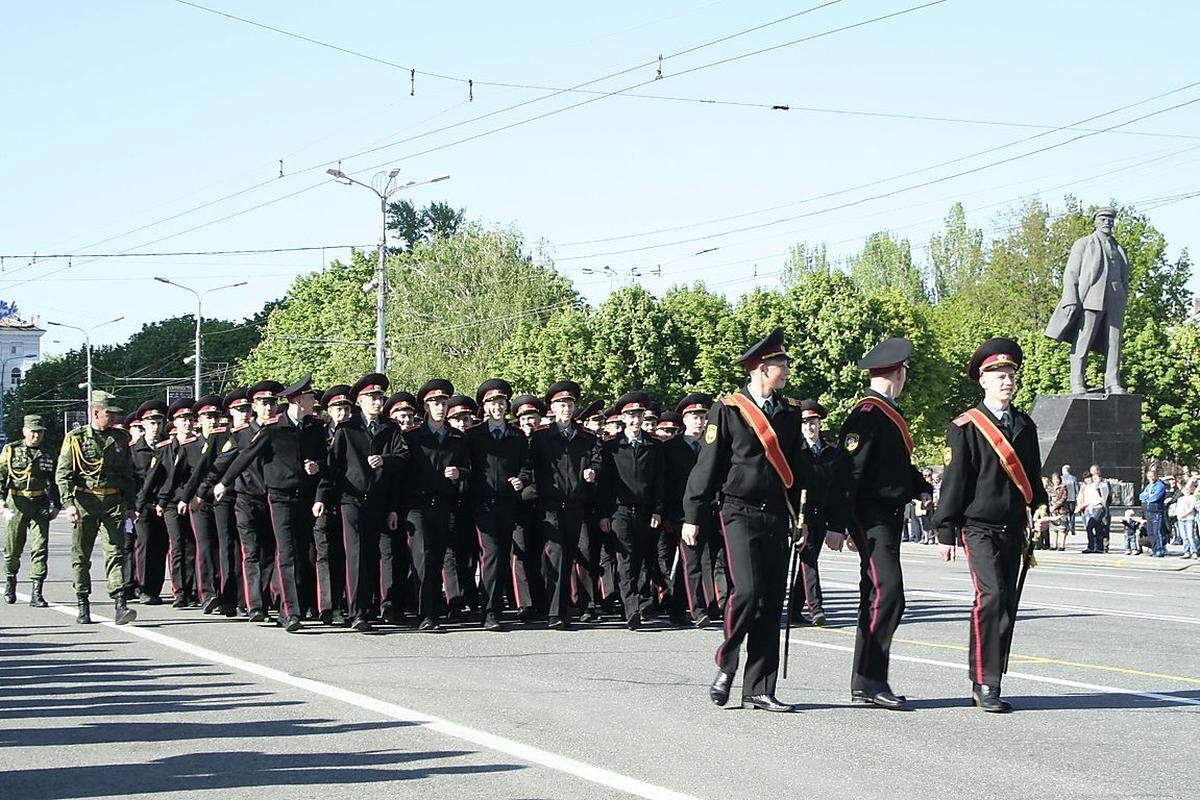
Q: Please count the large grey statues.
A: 1